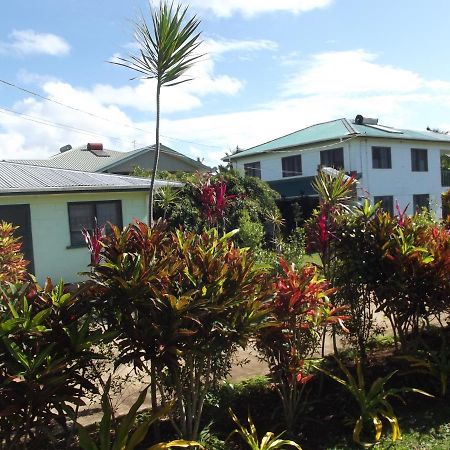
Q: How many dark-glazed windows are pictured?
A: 8